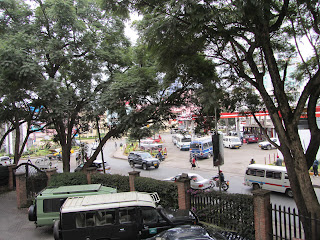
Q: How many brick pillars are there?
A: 7